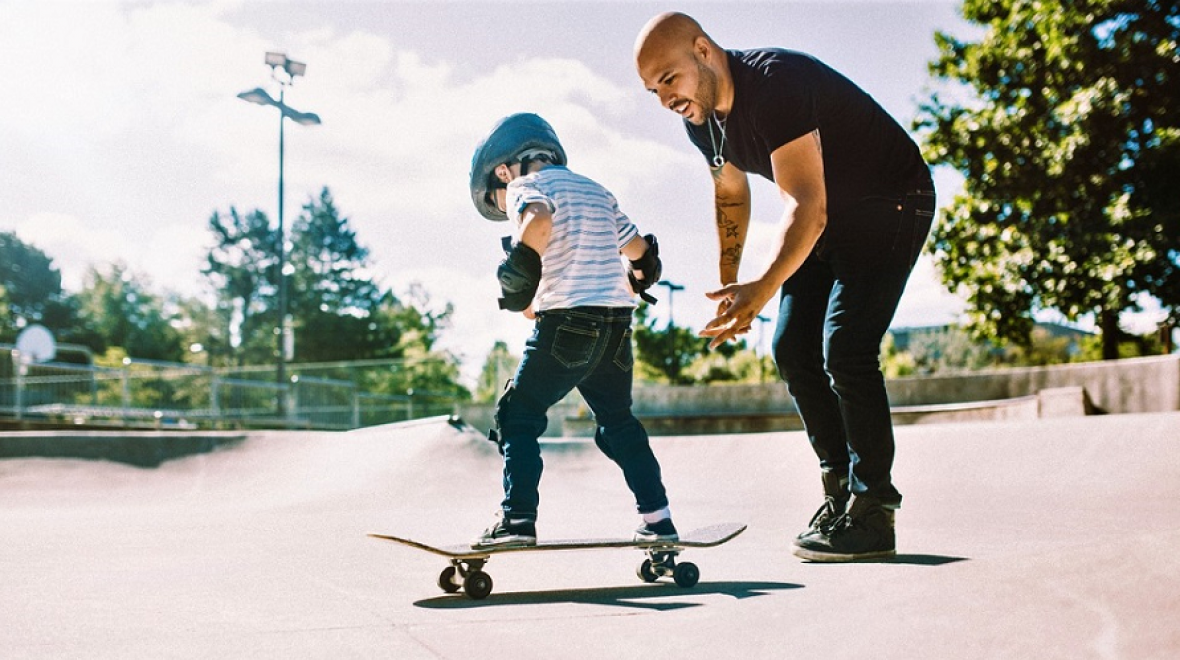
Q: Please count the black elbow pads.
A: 2